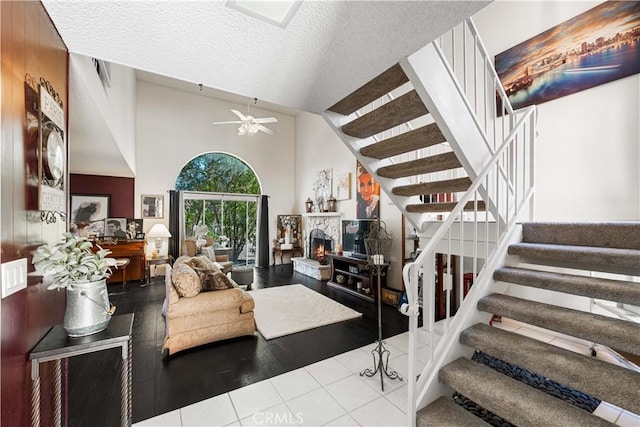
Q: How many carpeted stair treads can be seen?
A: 13